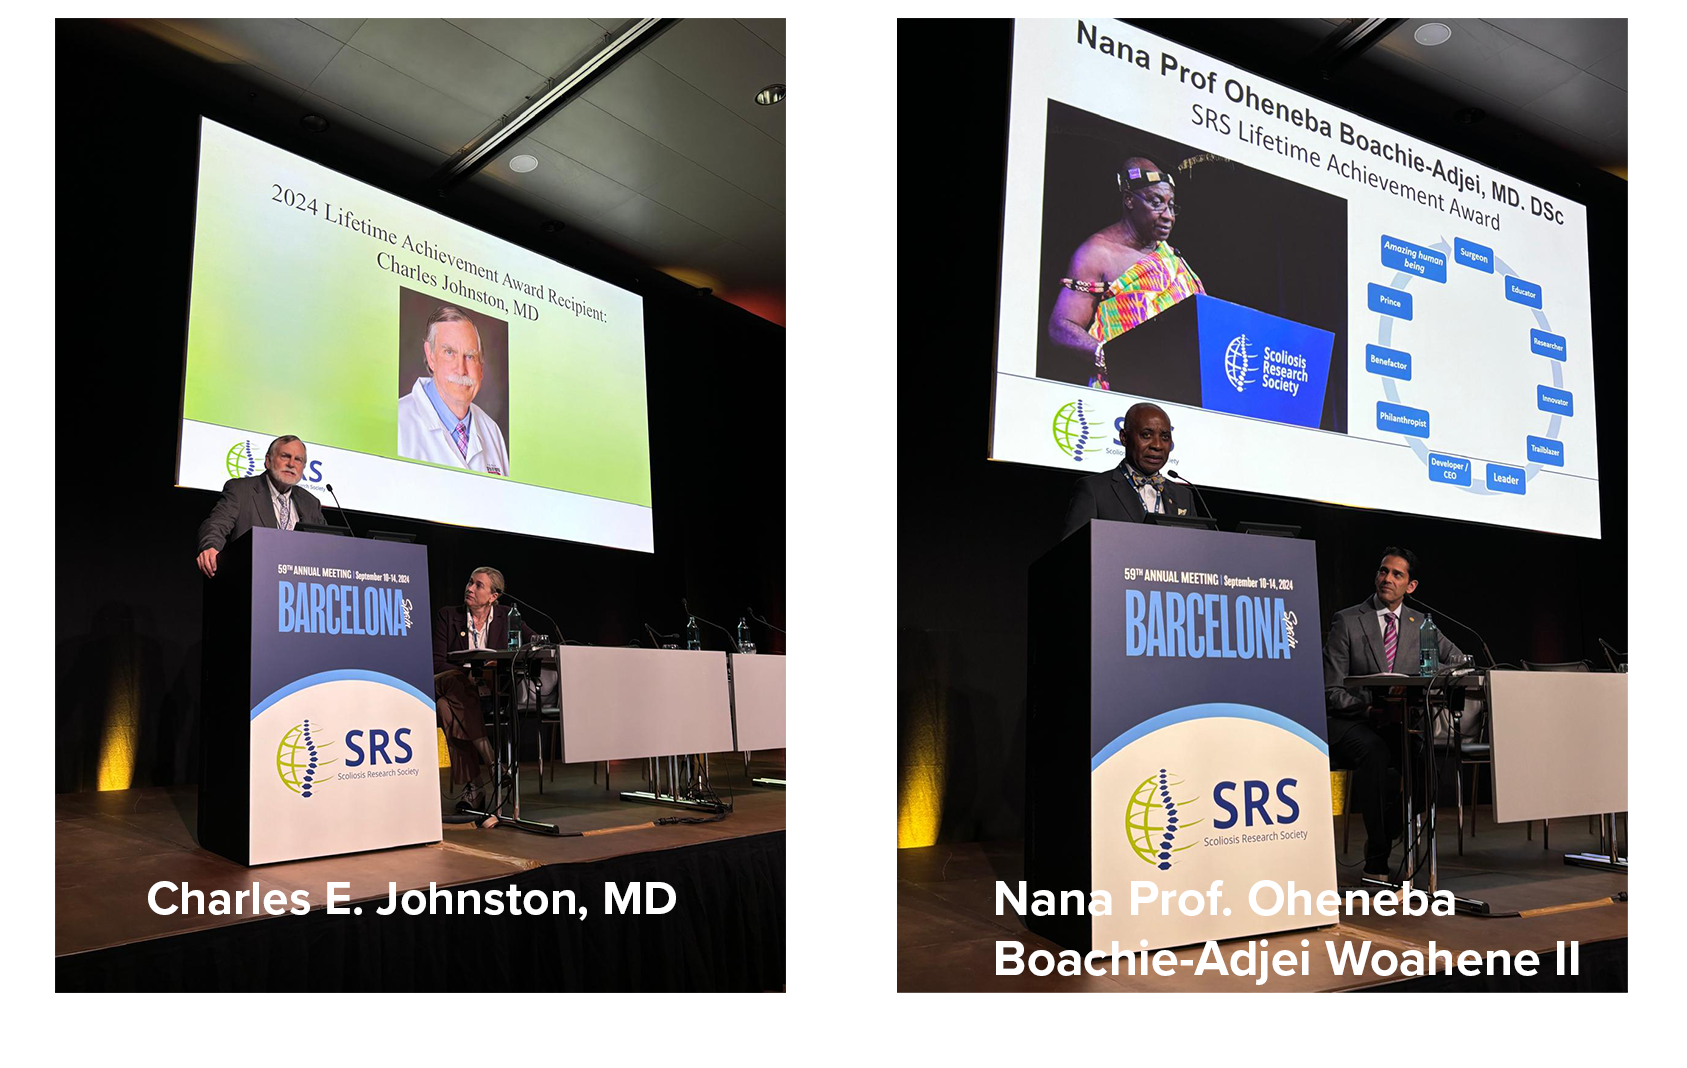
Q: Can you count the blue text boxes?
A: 11